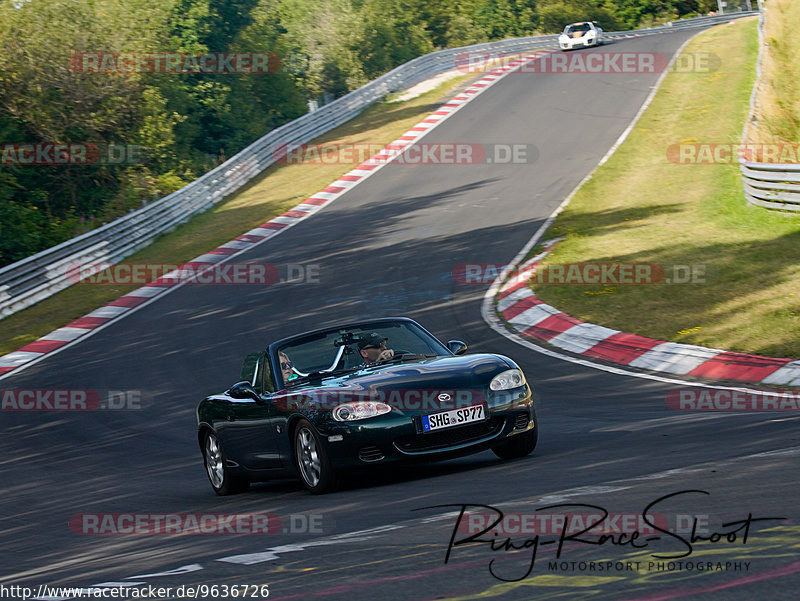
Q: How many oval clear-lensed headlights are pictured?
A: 2